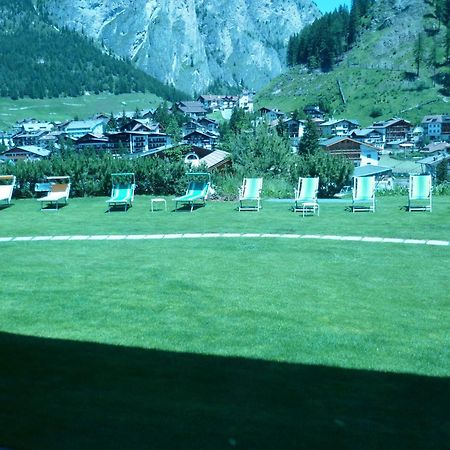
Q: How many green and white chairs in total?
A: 6